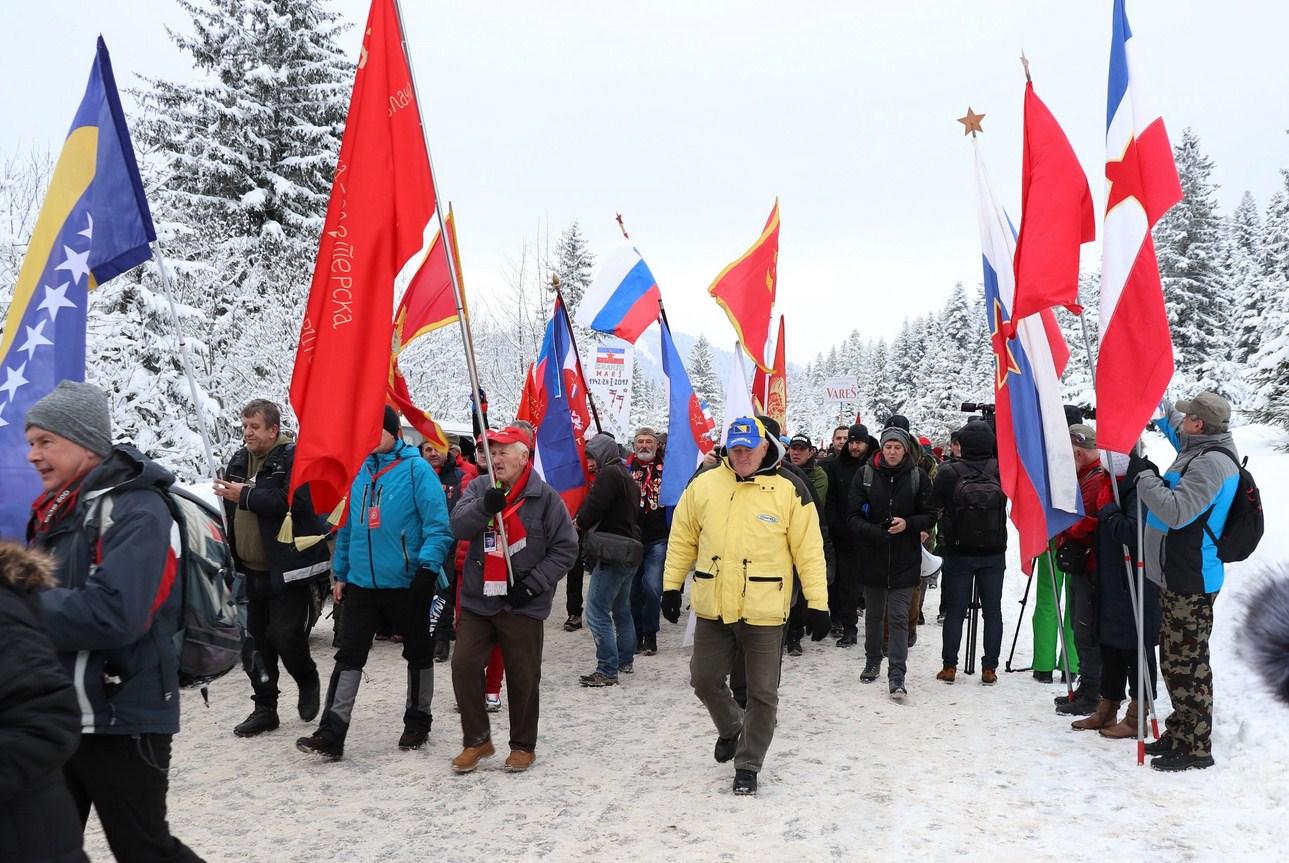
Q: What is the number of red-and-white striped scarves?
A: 1